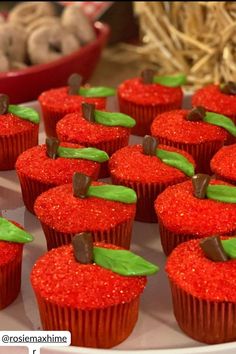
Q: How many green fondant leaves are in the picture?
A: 12